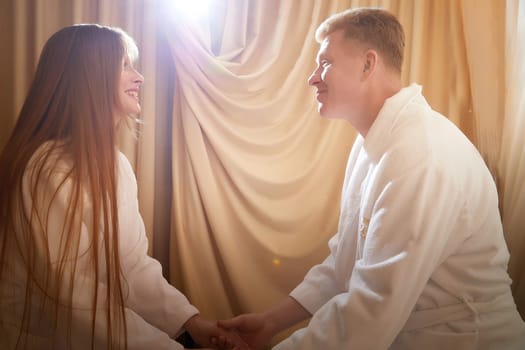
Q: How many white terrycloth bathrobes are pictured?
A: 2